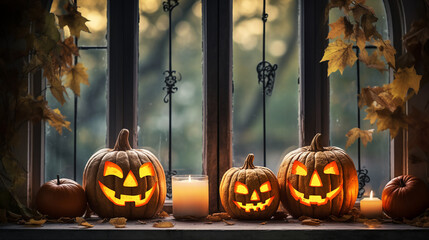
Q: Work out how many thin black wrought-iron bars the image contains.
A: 4